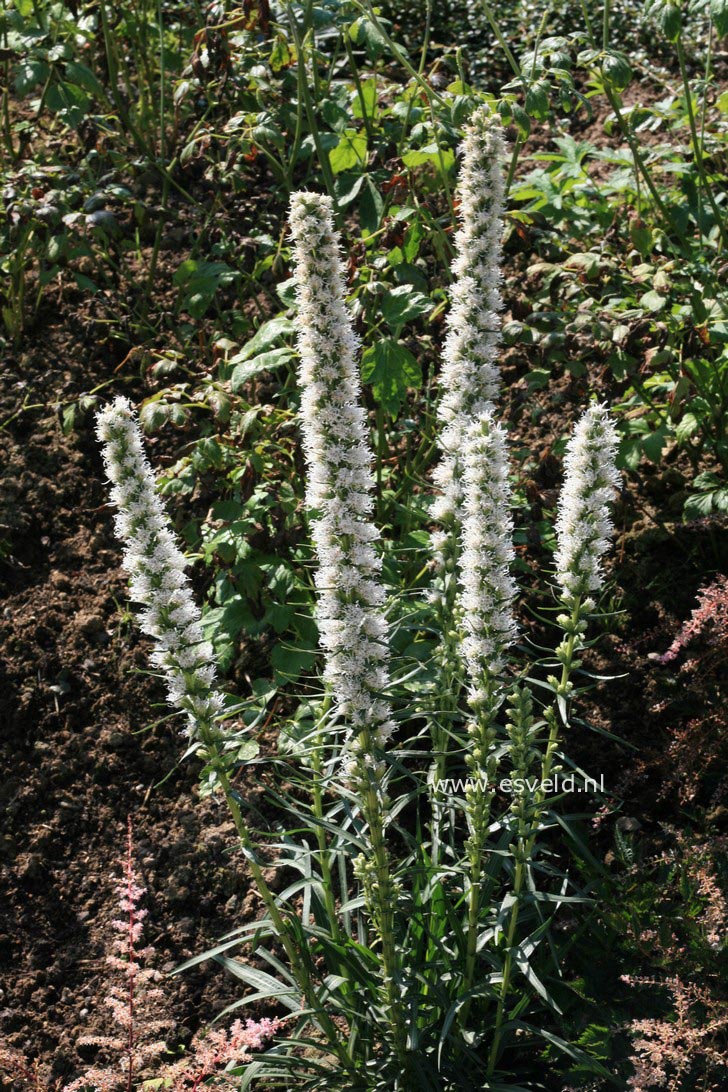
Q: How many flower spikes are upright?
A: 5